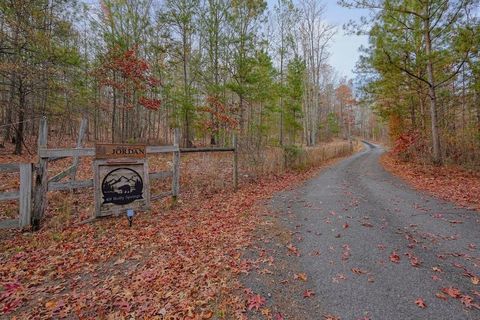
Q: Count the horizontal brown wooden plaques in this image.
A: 1